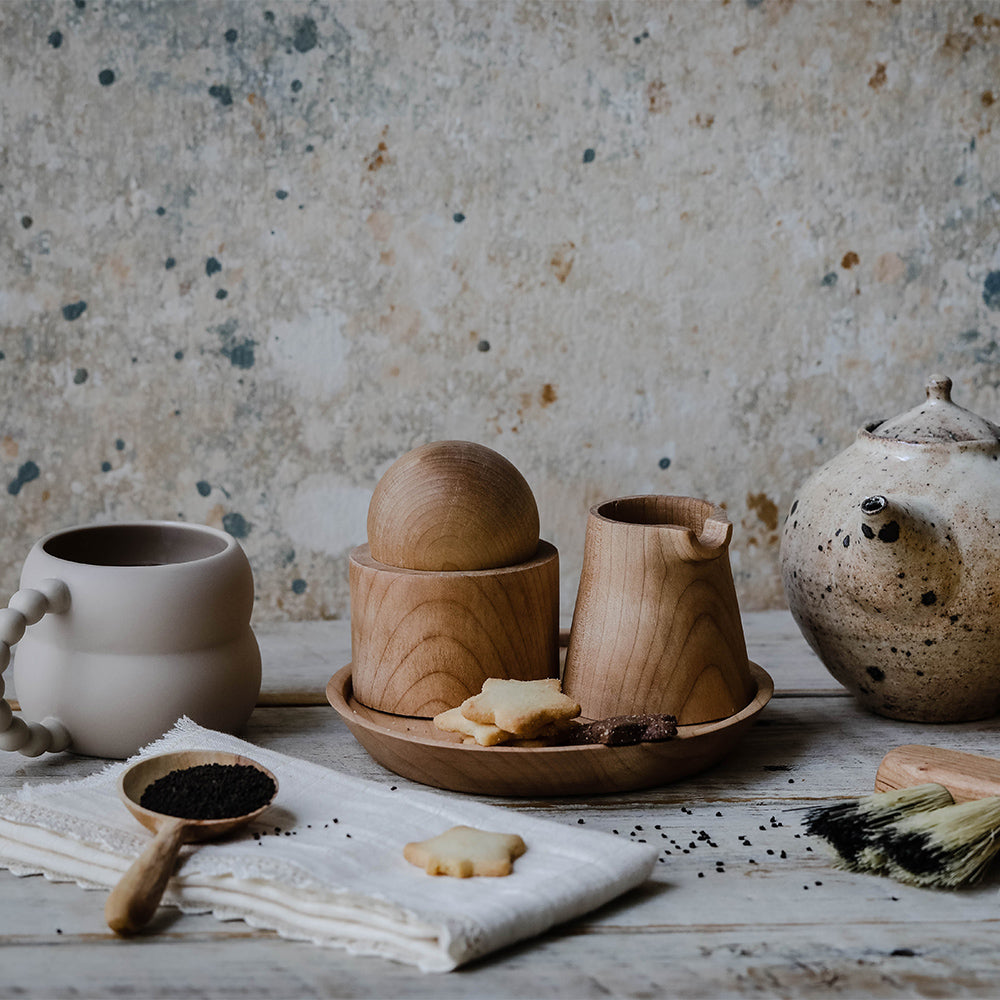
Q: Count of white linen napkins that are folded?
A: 1